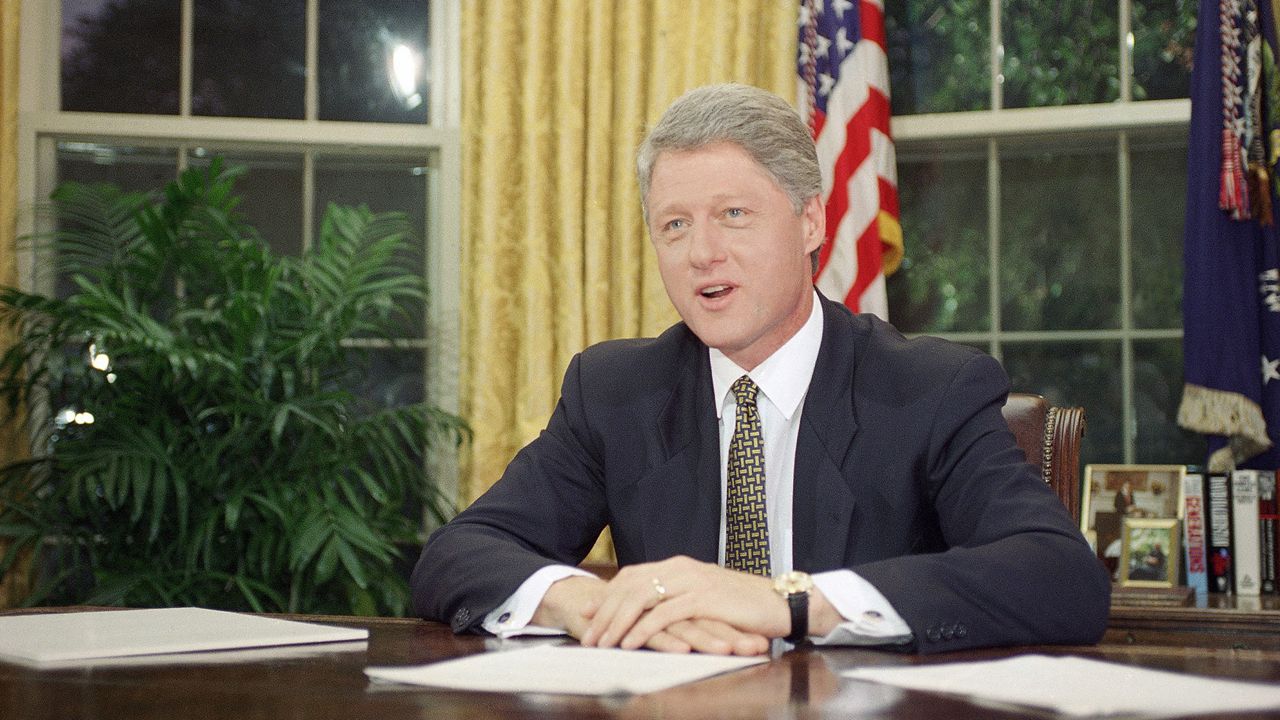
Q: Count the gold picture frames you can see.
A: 2